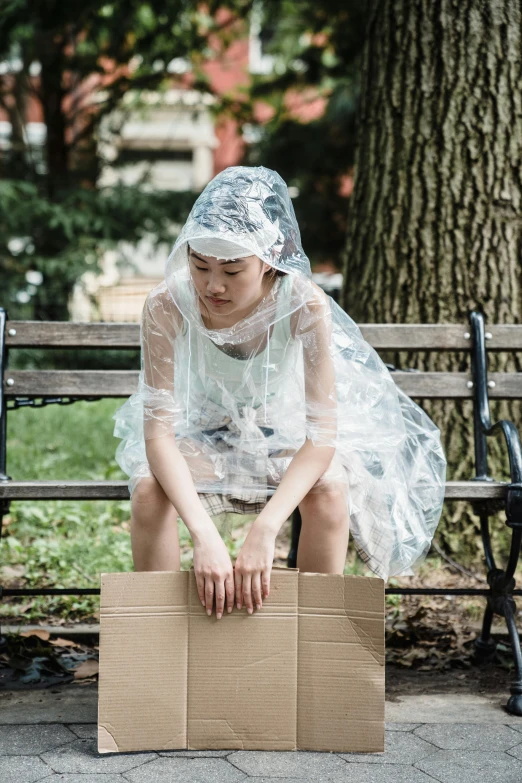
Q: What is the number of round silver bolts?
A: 6